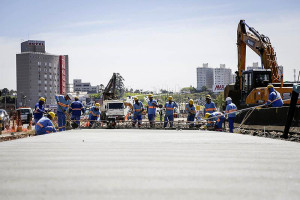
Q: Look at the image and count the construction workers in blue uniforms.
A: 13